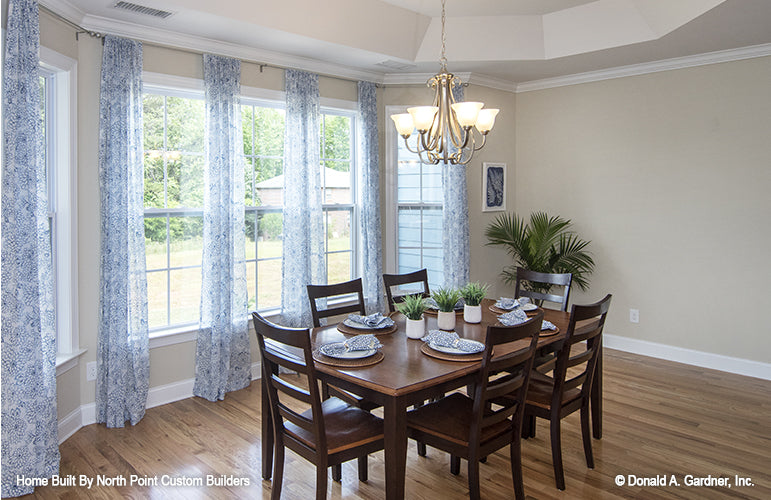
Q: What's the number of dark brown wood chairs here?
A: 6